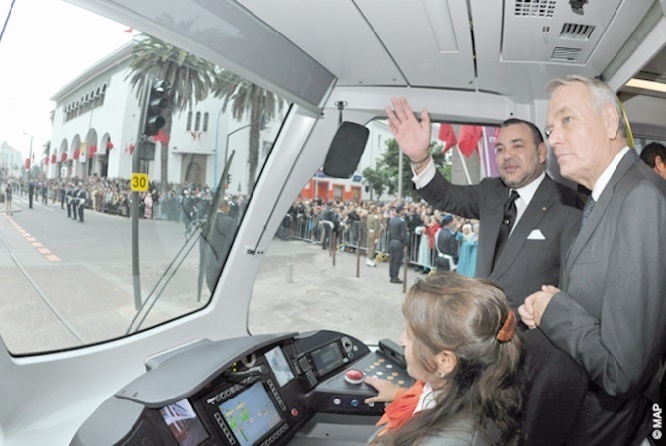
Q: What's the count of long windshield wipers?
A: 1